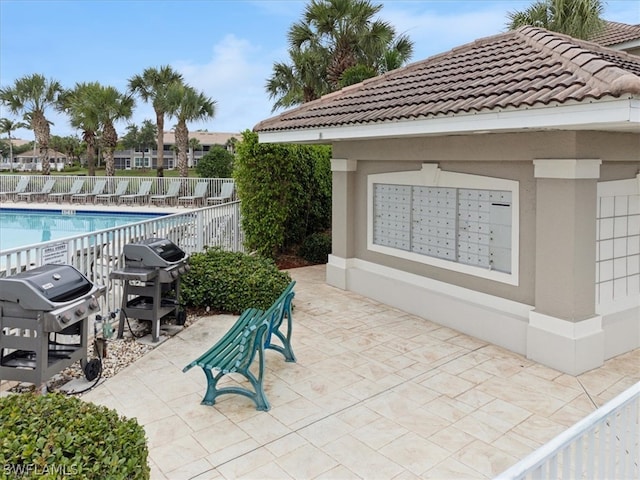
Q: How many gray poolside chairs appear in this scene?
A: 9